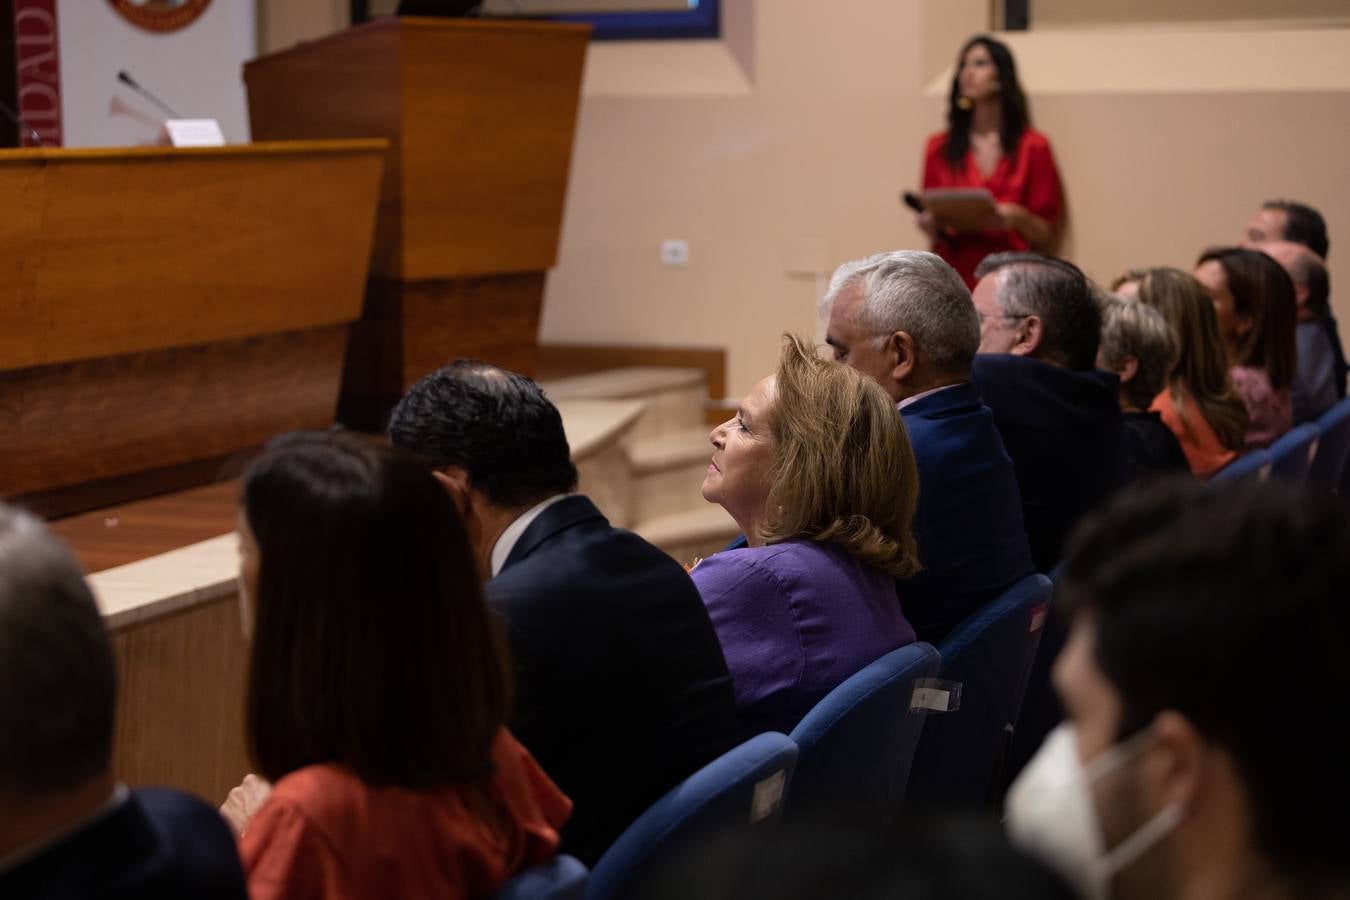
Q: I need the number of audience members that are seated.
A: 12